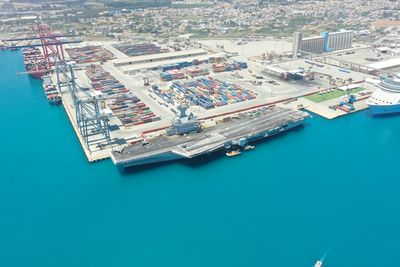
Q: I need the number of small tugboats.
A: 2